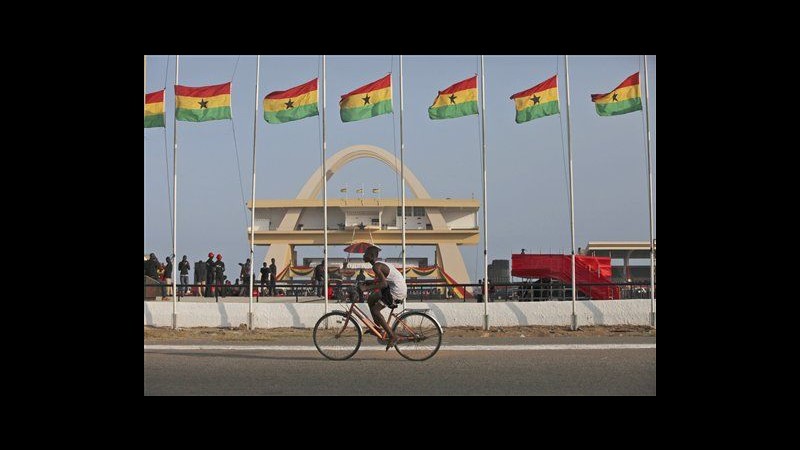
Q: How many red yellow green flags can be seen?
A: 7